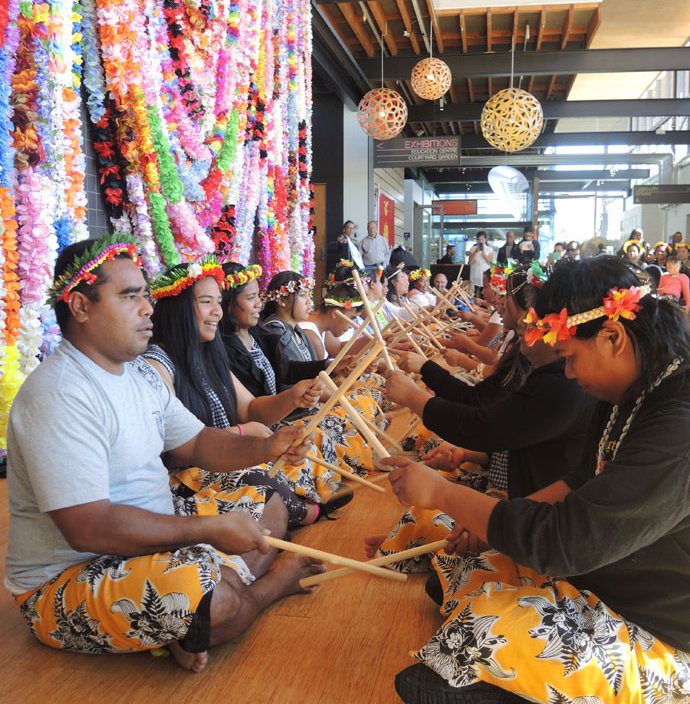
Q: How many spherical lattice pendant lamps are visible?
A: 3